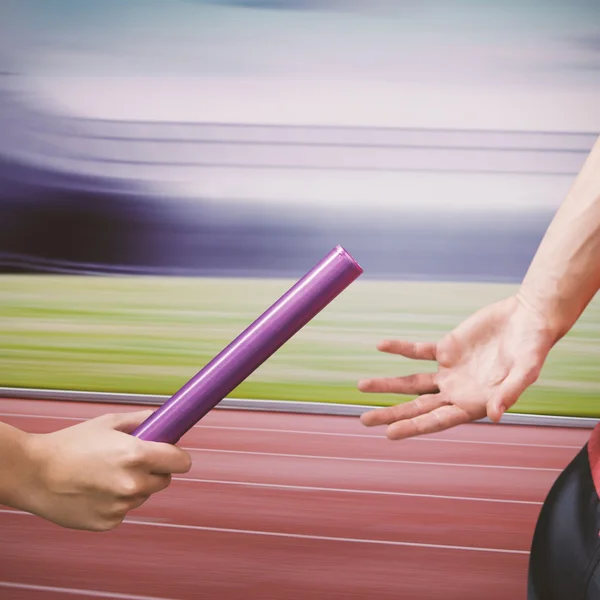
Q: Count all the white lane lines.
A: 5